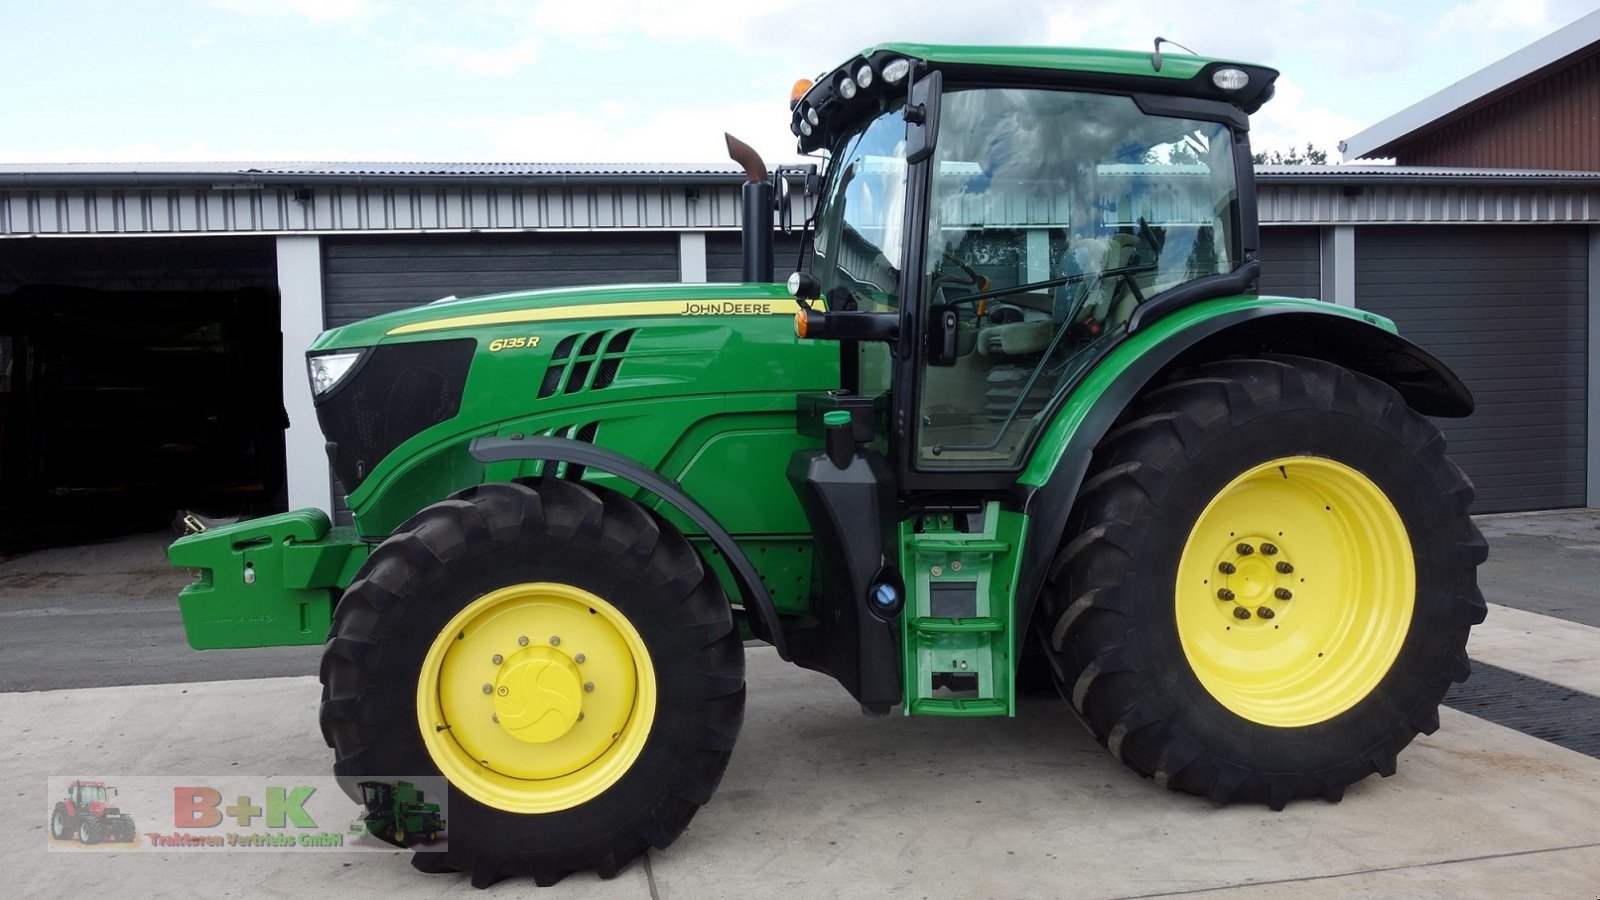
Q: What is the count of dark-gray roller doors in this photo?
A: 4